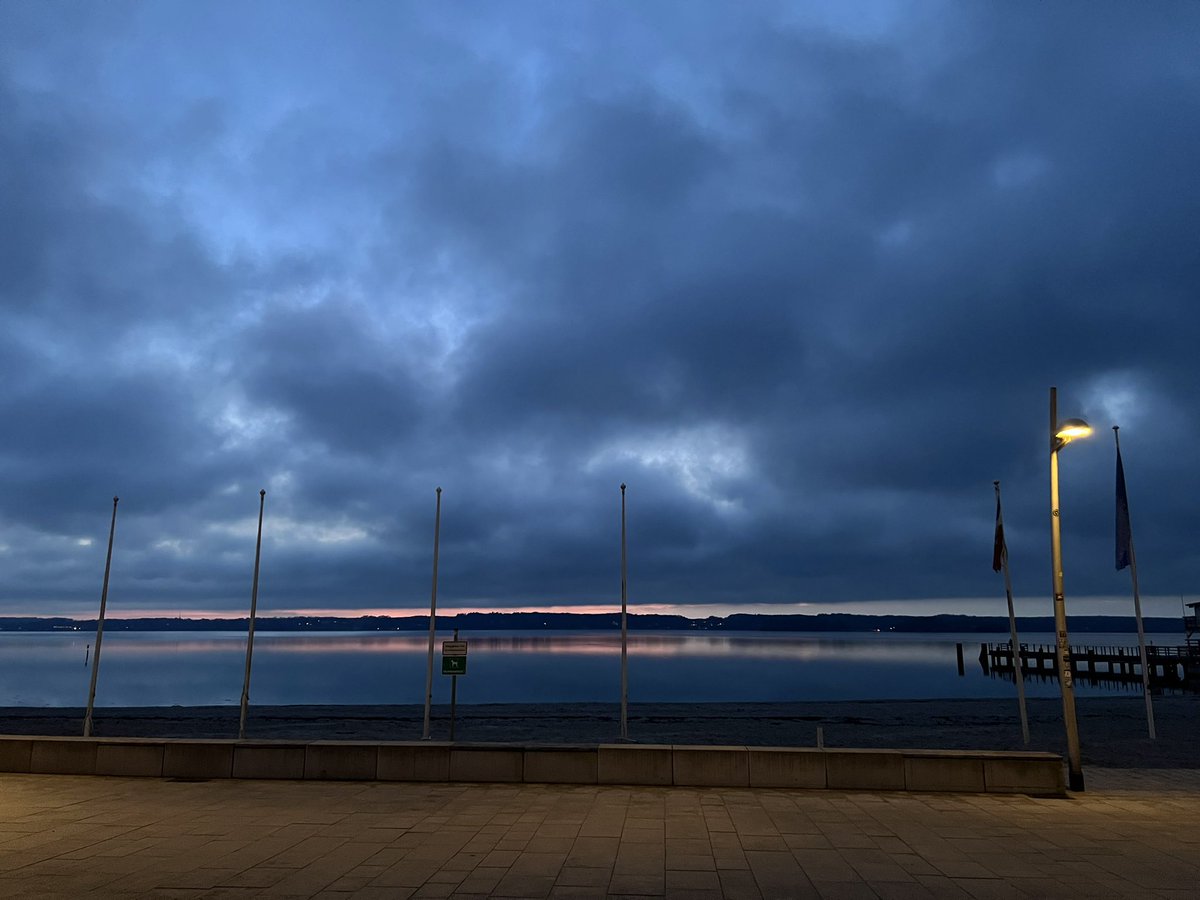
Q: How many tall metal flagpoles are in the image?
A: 6